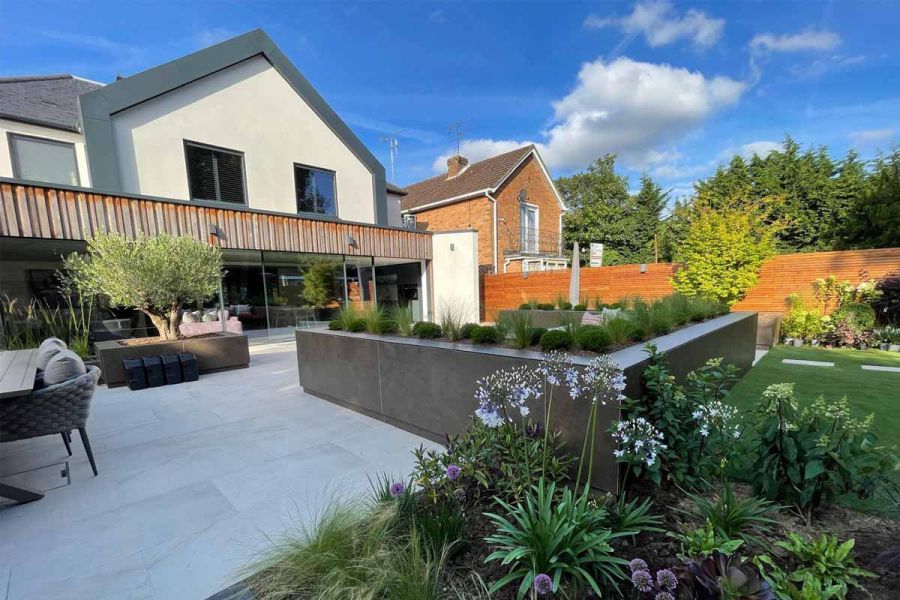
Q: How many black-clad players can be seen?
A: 0